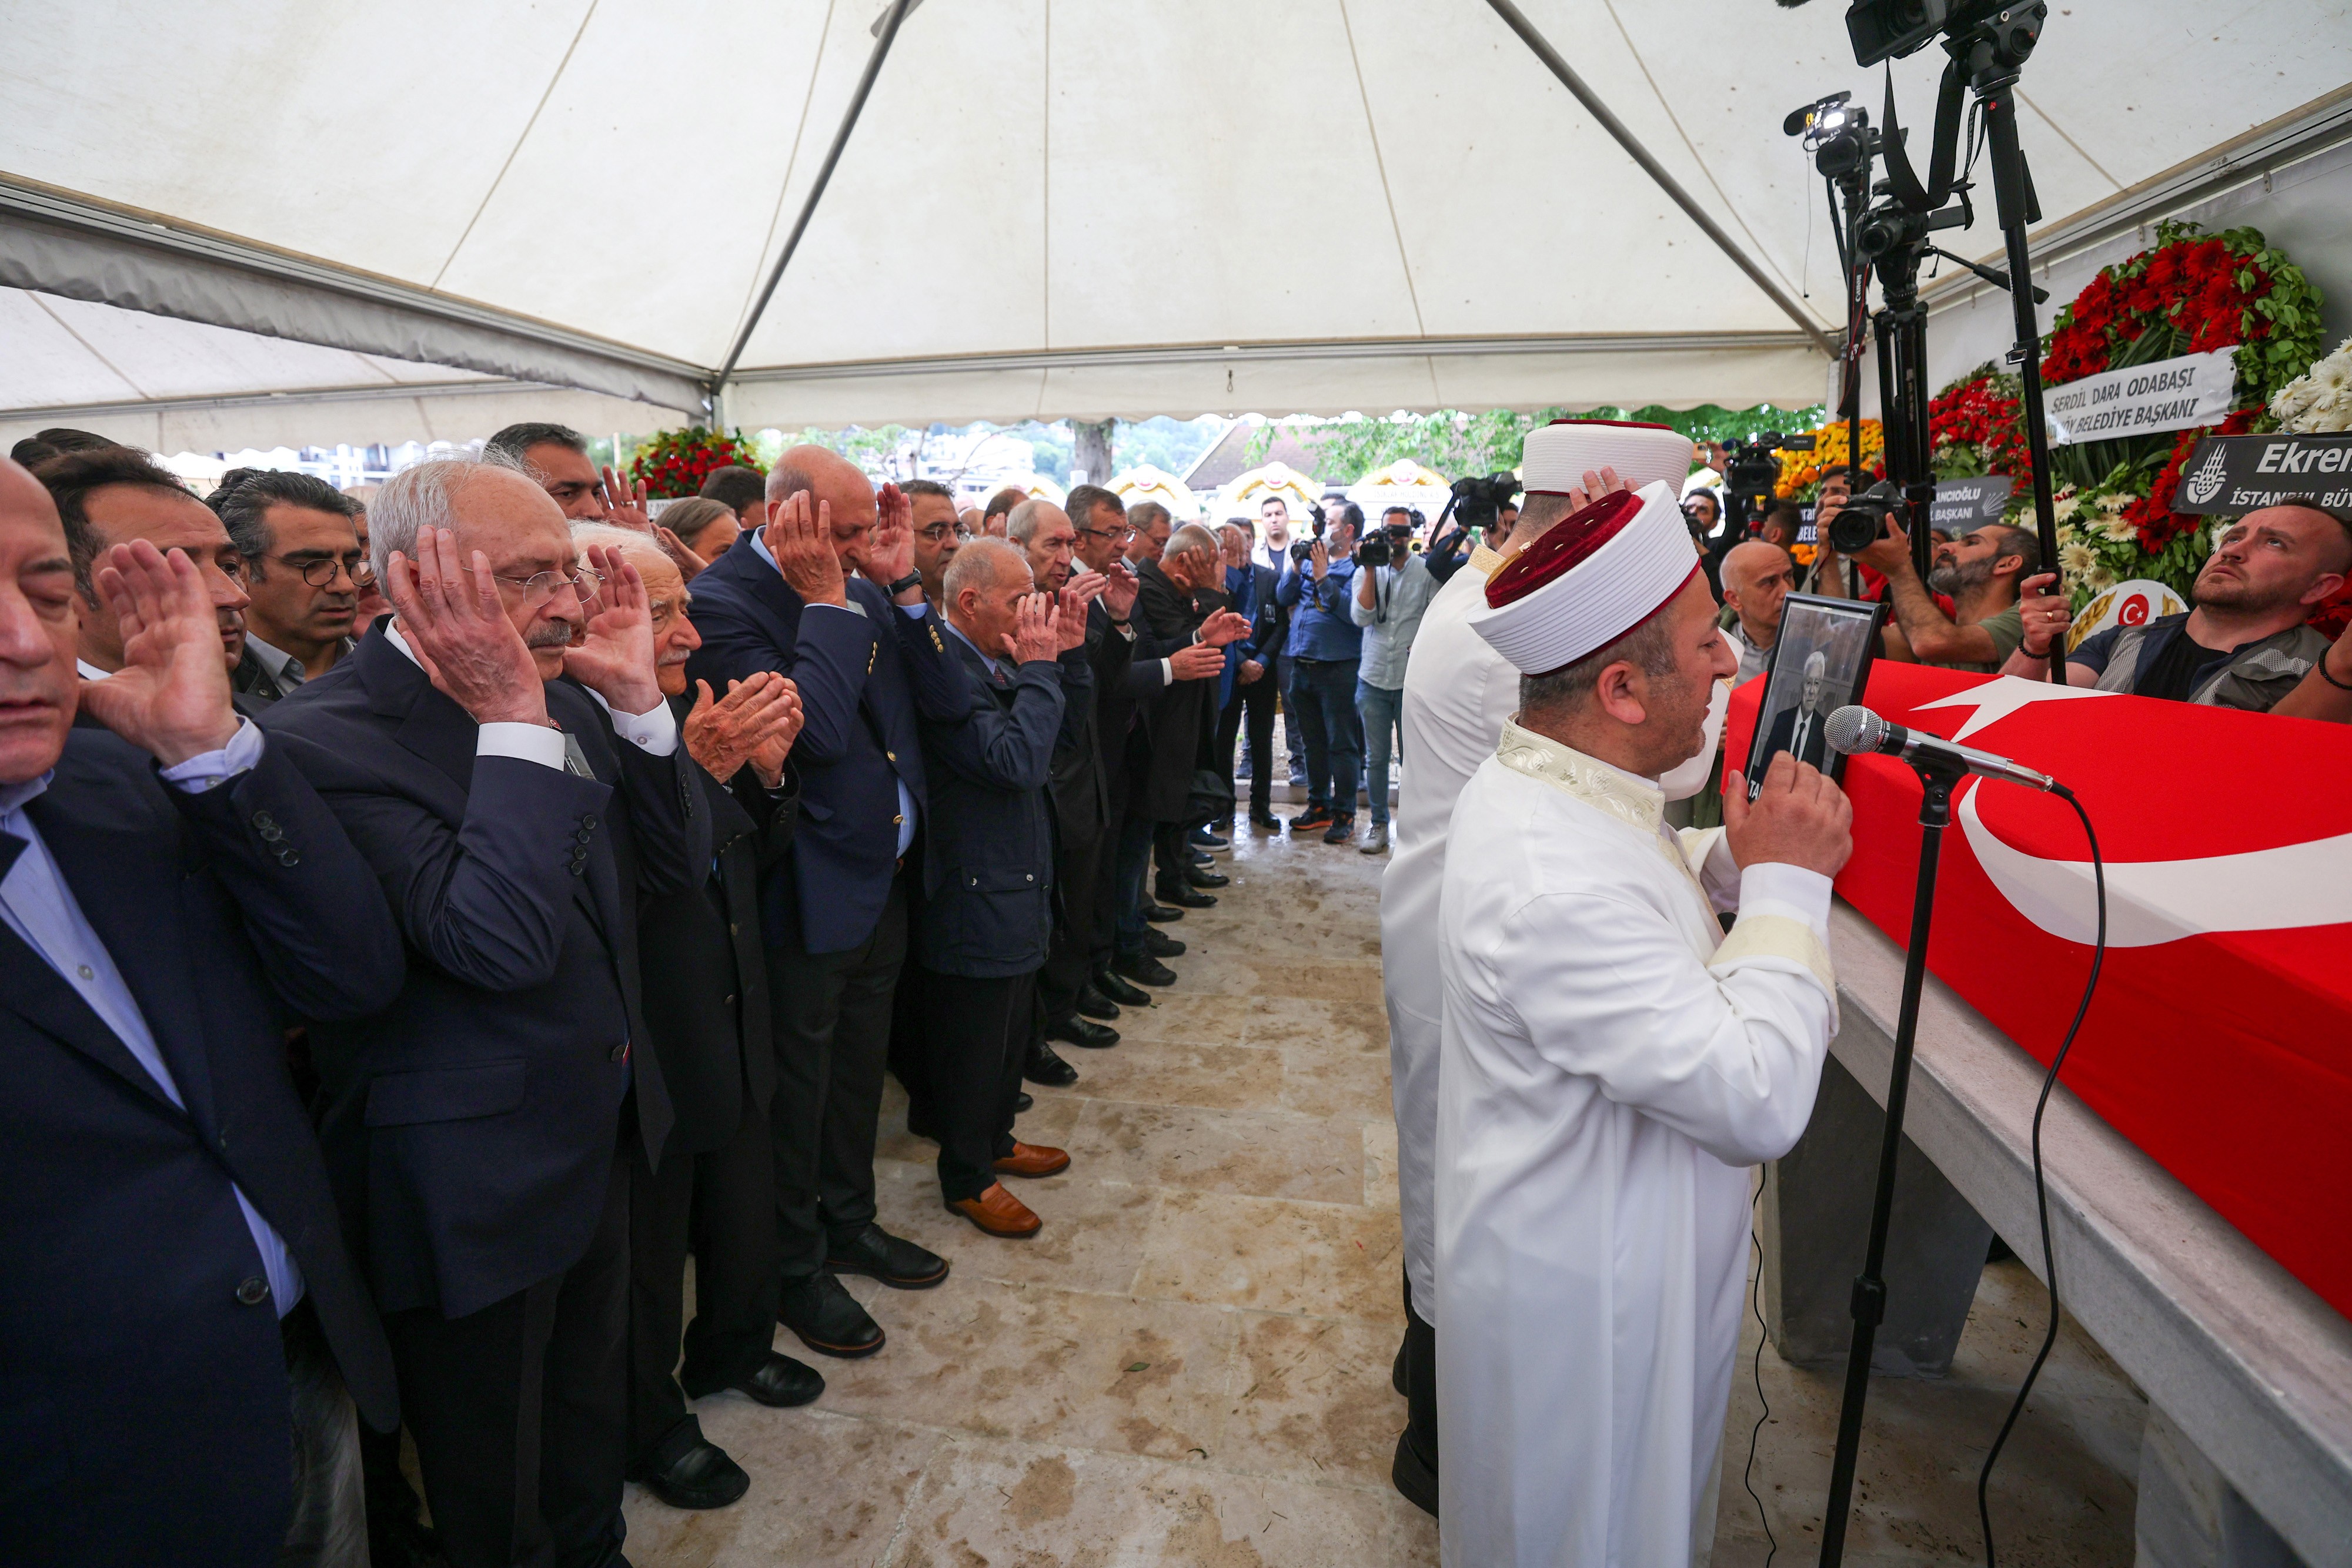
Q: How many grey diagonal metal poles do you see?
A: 2